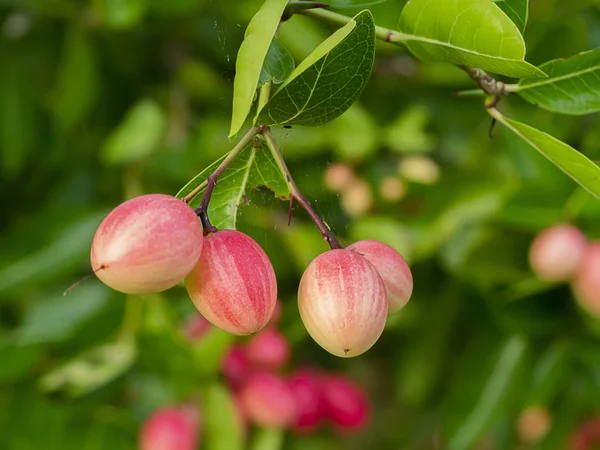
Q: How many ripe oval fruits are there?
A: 4